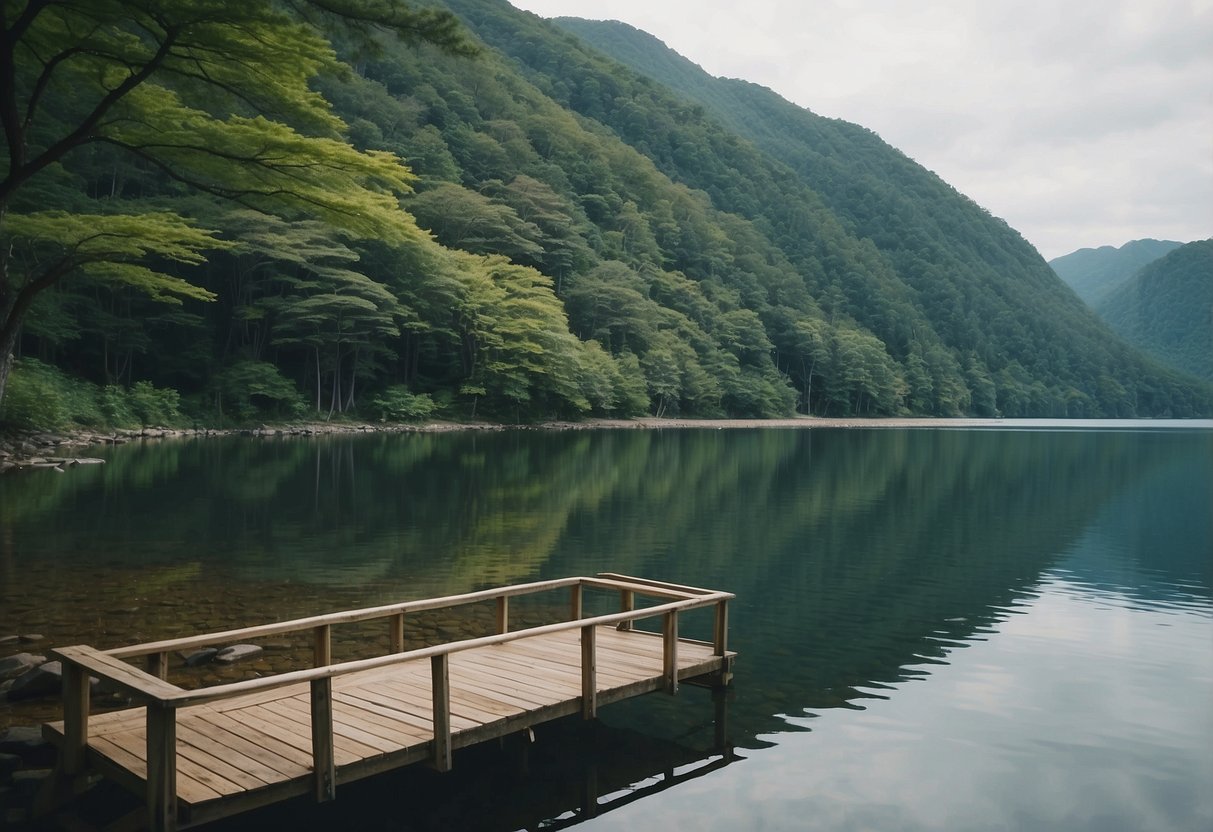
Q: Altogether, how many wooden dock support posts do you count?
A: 13